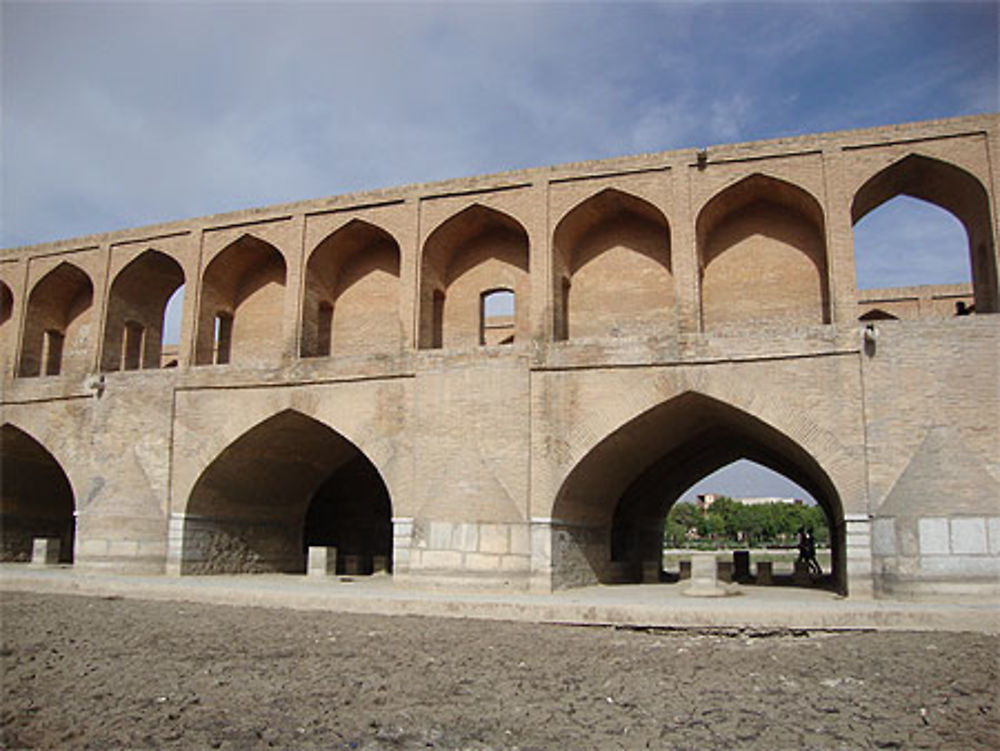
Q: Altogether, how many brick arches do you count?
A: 12